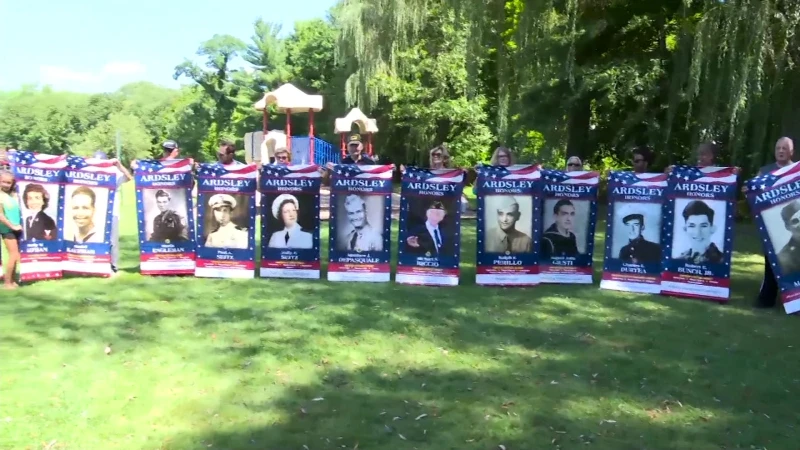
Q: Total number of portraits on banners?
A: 12